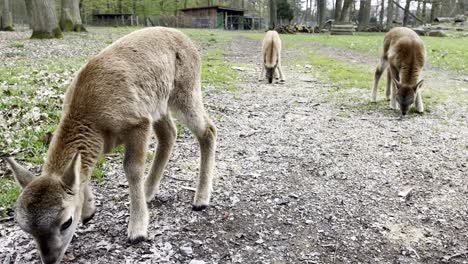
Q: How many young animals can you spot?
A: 3